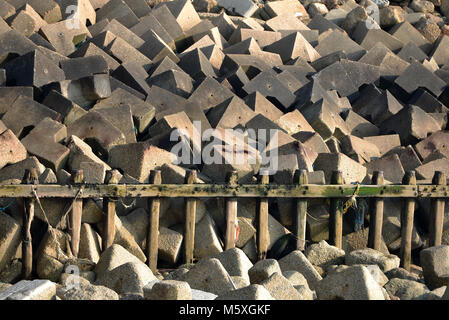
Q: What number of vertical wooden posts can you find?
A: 12